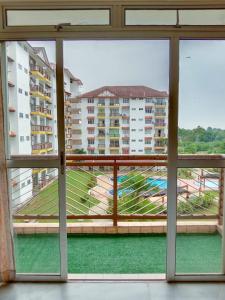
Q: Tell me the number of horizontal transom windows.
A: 2